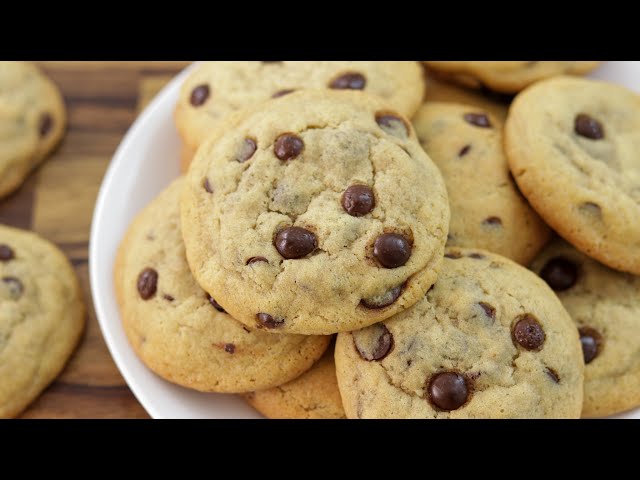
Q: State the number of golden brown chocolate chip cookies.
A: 11